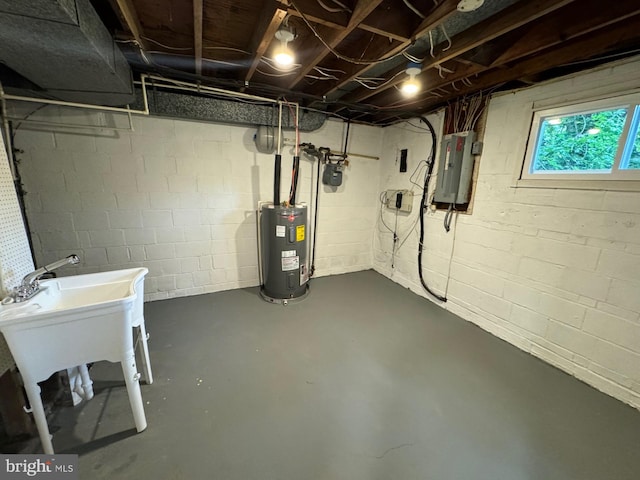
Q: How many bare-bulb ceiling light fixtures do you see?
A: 2